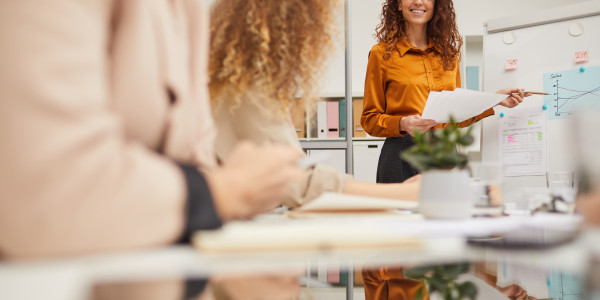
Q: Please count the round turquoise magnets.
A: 3